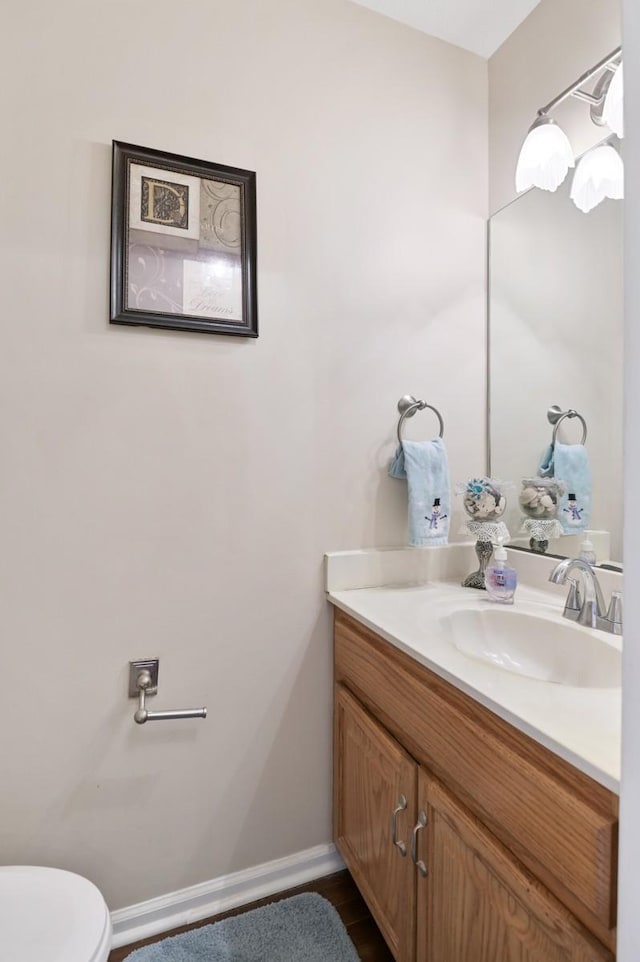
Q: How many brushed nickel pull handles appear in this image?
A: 2